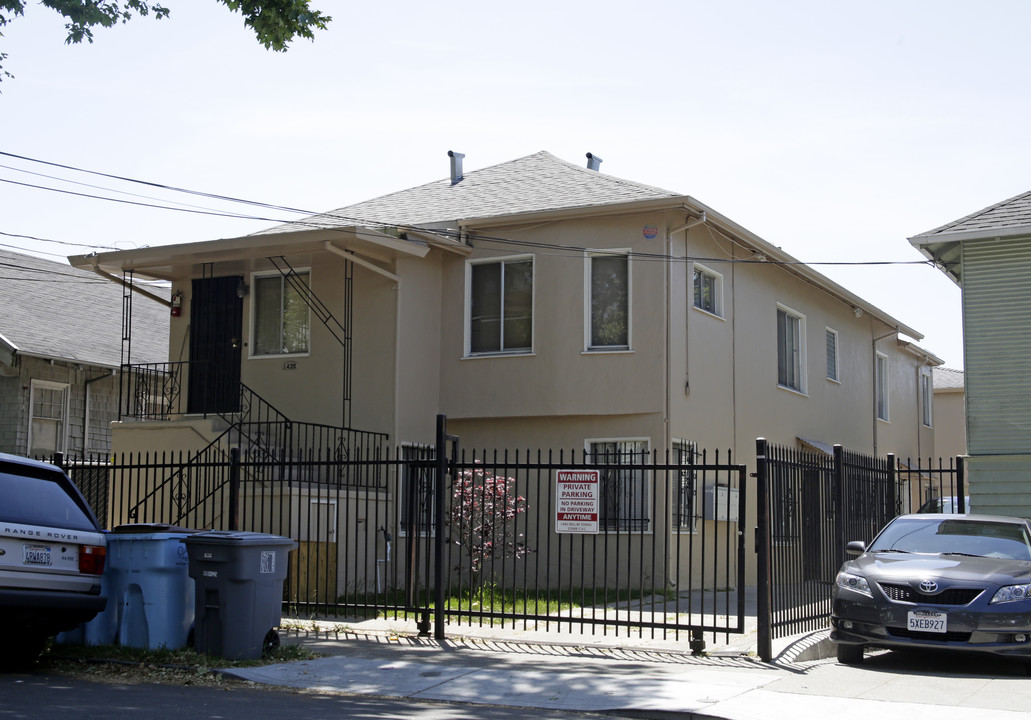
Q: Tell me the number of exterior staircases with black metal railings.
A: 1